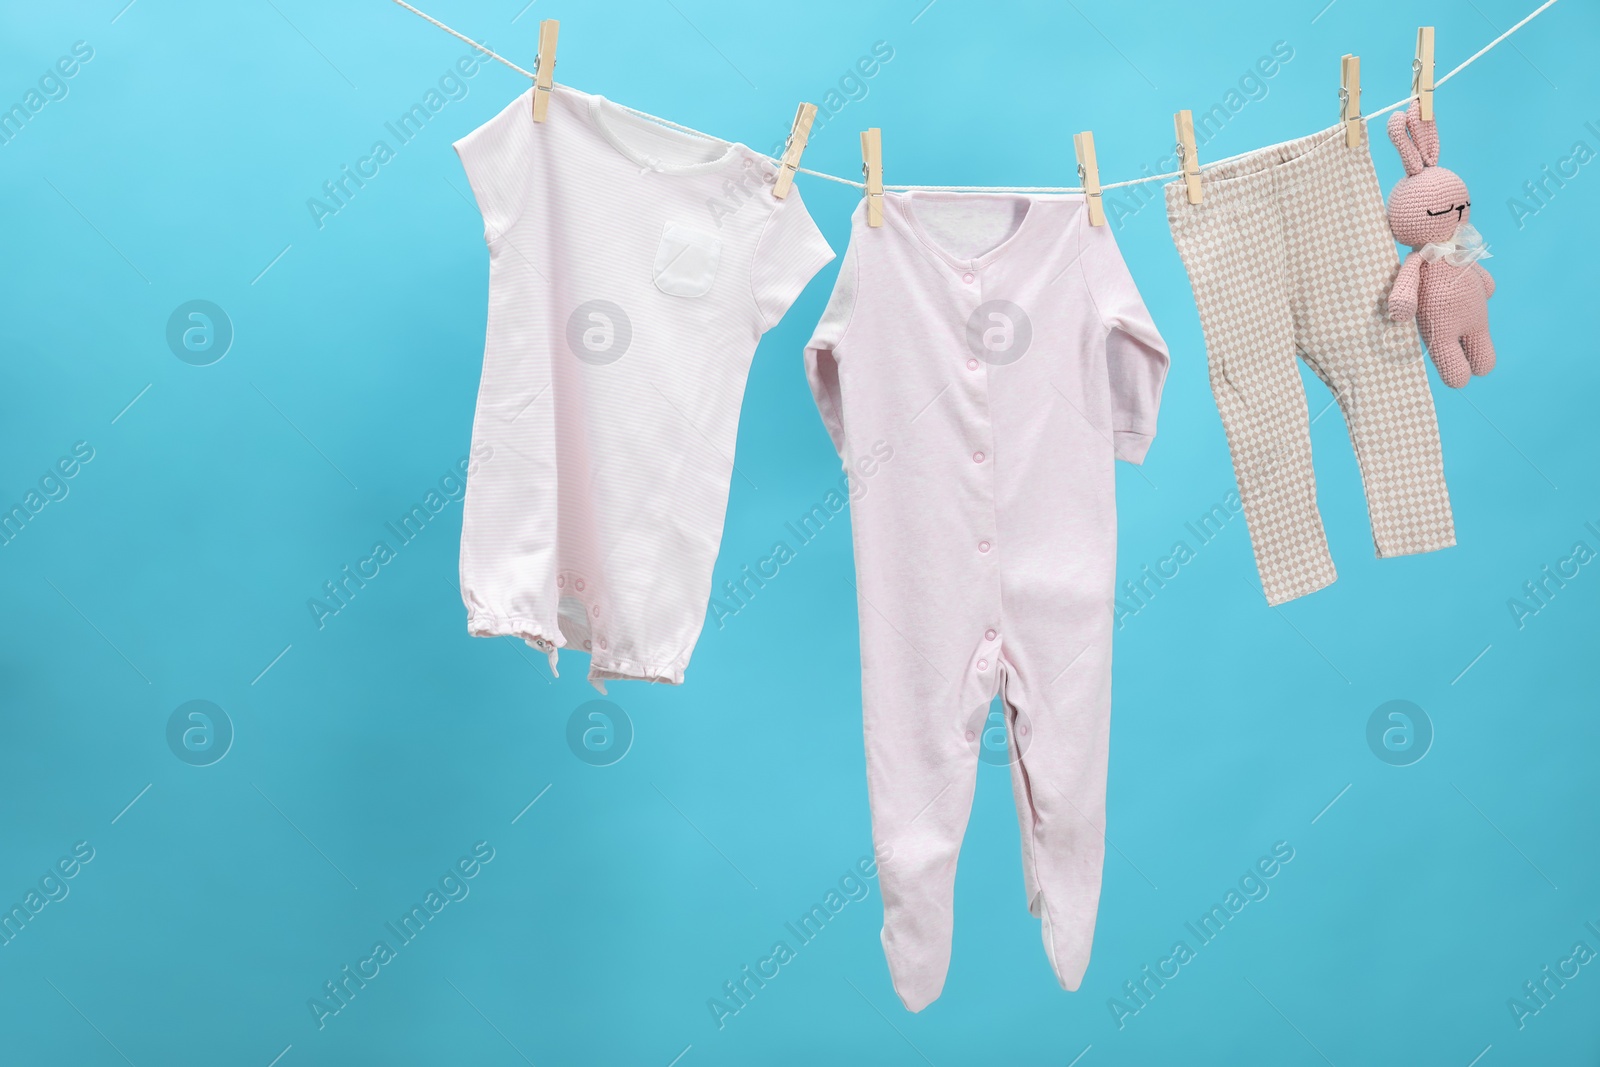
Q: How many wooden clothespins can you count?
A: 7